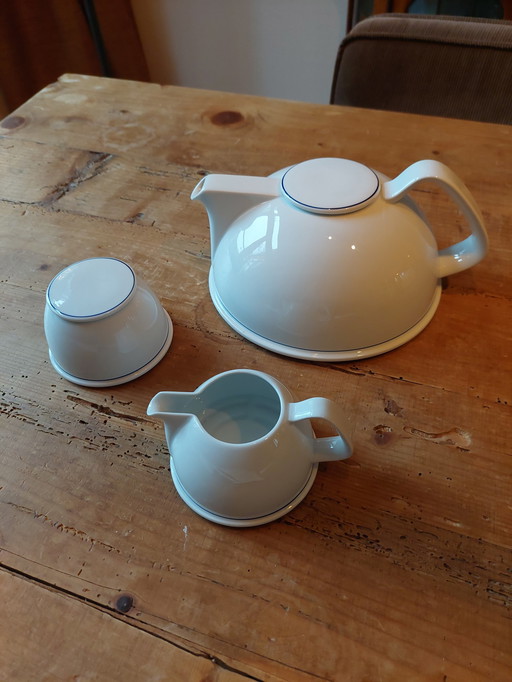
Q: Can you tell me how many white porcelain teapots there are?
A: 1